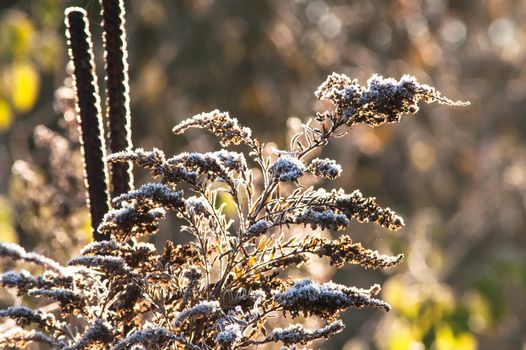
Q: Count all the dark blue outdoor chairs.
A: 0